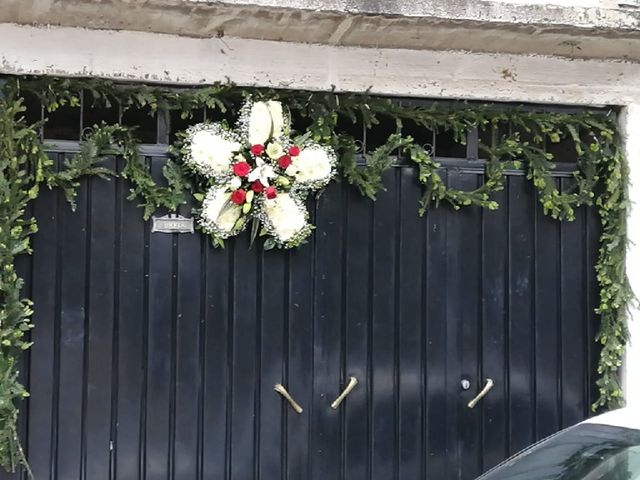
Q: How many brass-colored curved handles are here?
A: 3